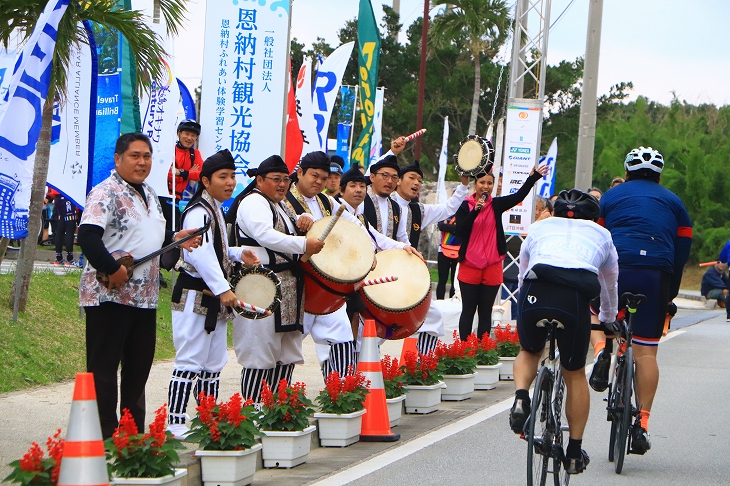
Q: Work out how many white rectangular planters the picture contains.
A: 9